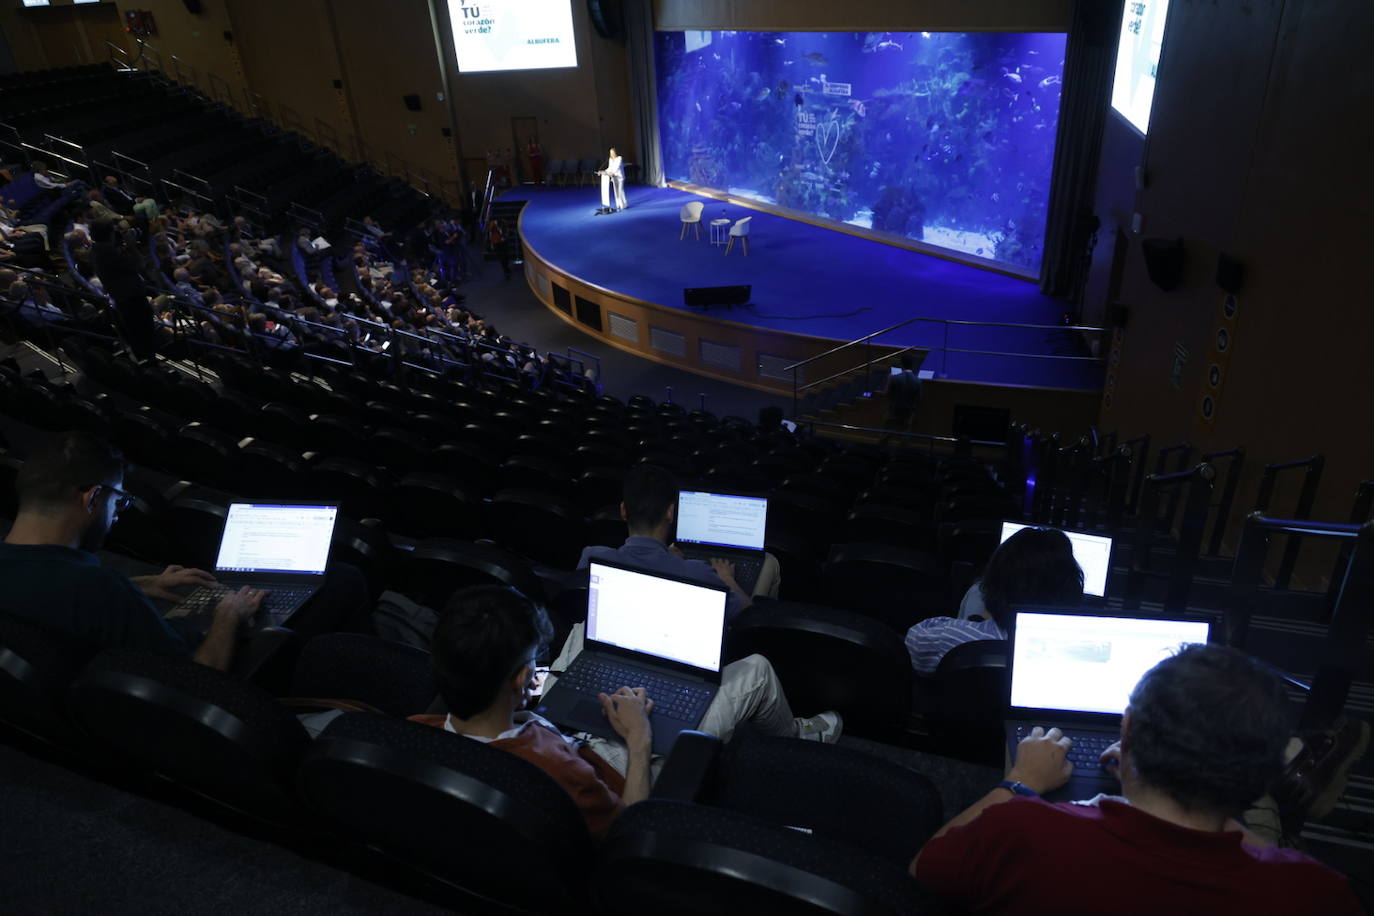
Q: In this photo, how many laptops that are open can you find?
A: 5